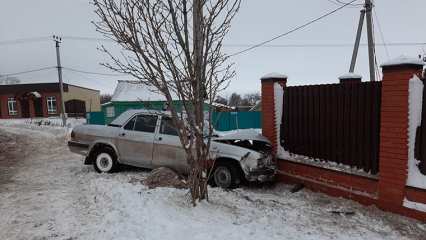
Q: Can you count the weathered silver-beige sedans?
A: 1